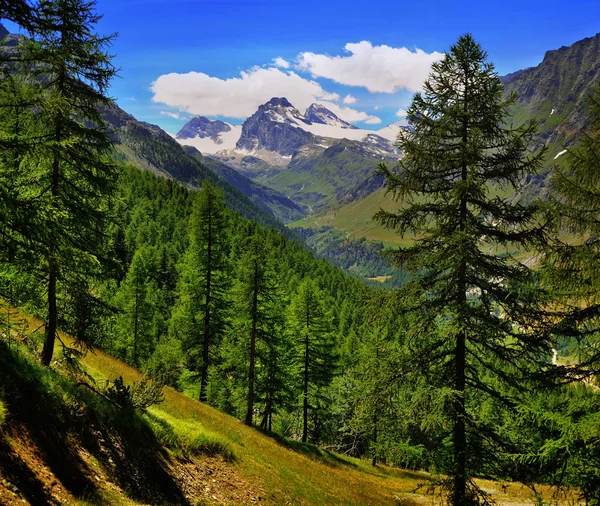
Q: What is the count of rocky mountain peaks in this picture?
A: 3